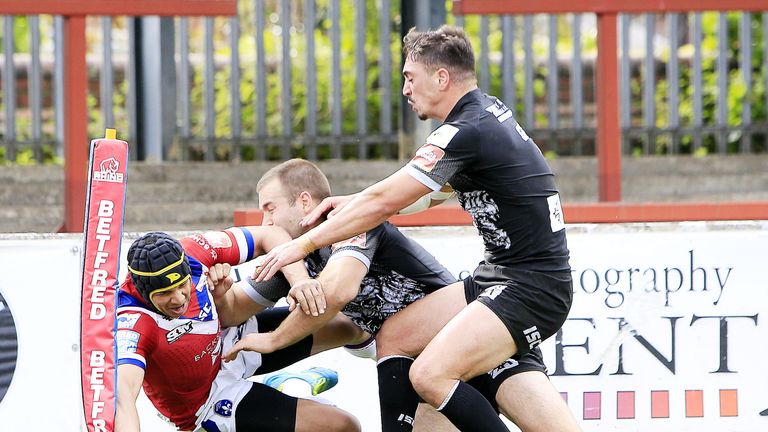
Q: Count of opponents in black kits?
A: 2